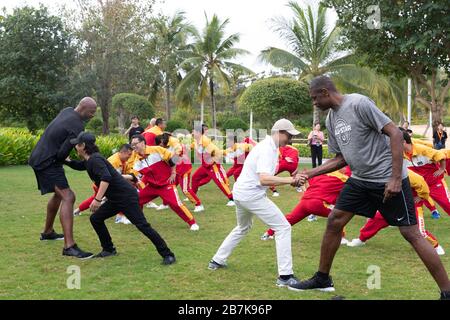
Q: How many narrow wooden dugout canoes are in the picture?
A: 0